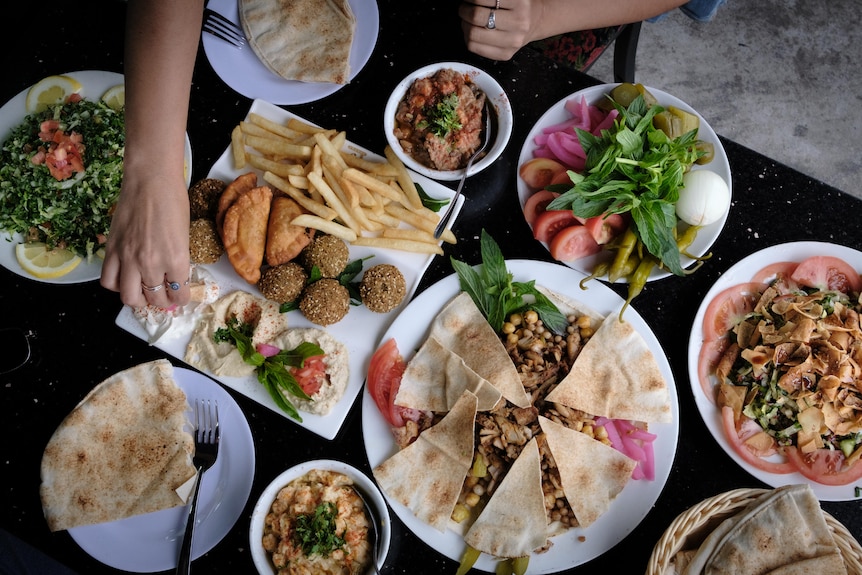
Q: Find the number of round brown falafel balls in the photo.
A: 6